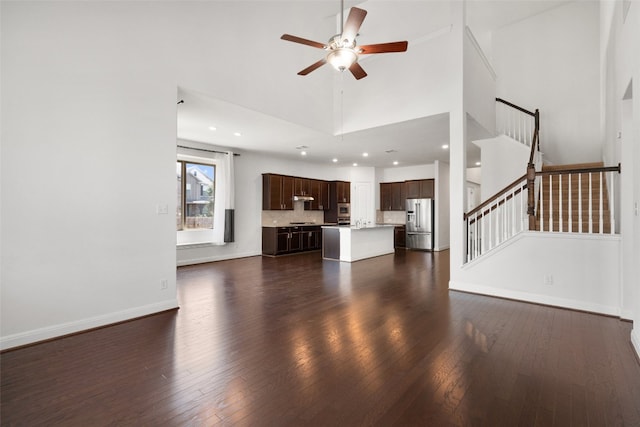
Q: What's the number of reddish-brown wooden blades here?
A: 5